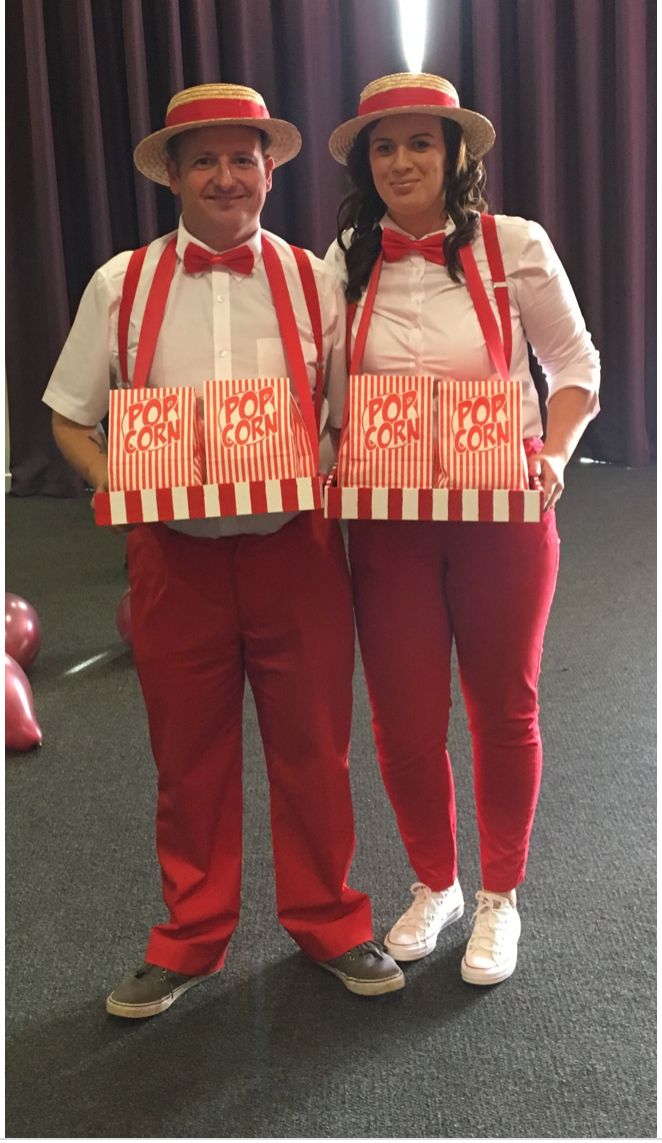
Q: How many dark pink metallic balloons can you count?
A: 3